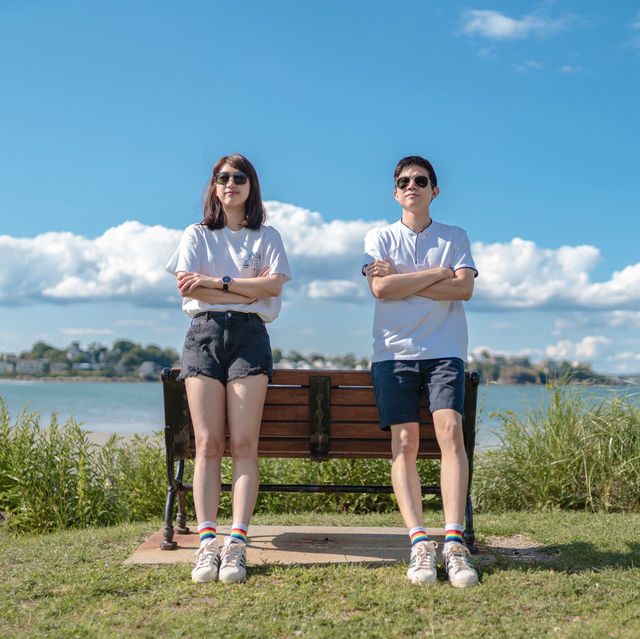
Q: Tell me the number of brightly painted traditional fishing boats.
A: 0